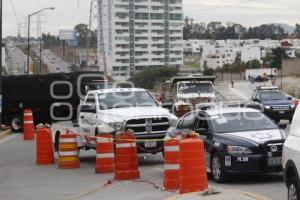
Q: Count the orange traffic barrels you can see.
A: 7